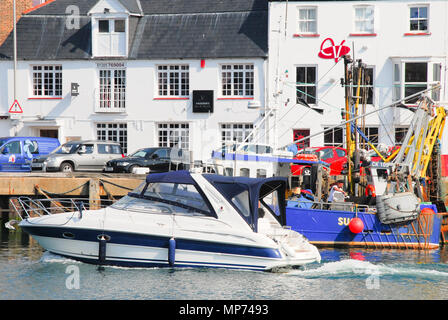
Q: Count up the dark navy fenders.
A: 2